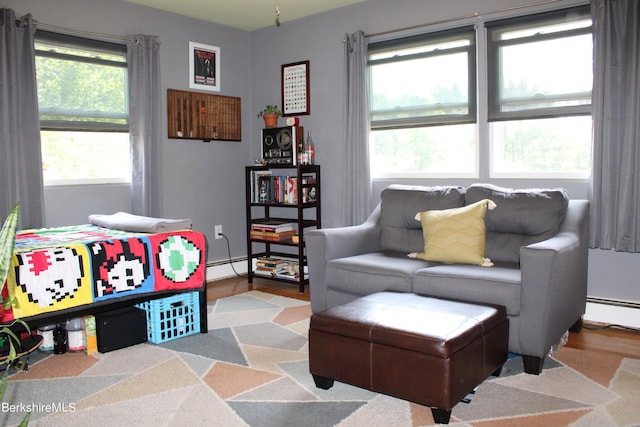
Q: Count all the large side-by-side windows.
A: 2